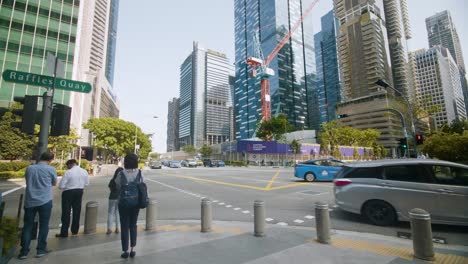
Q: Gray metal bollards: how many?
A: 6